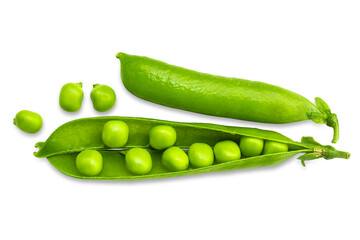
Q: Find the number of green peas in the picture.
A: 12